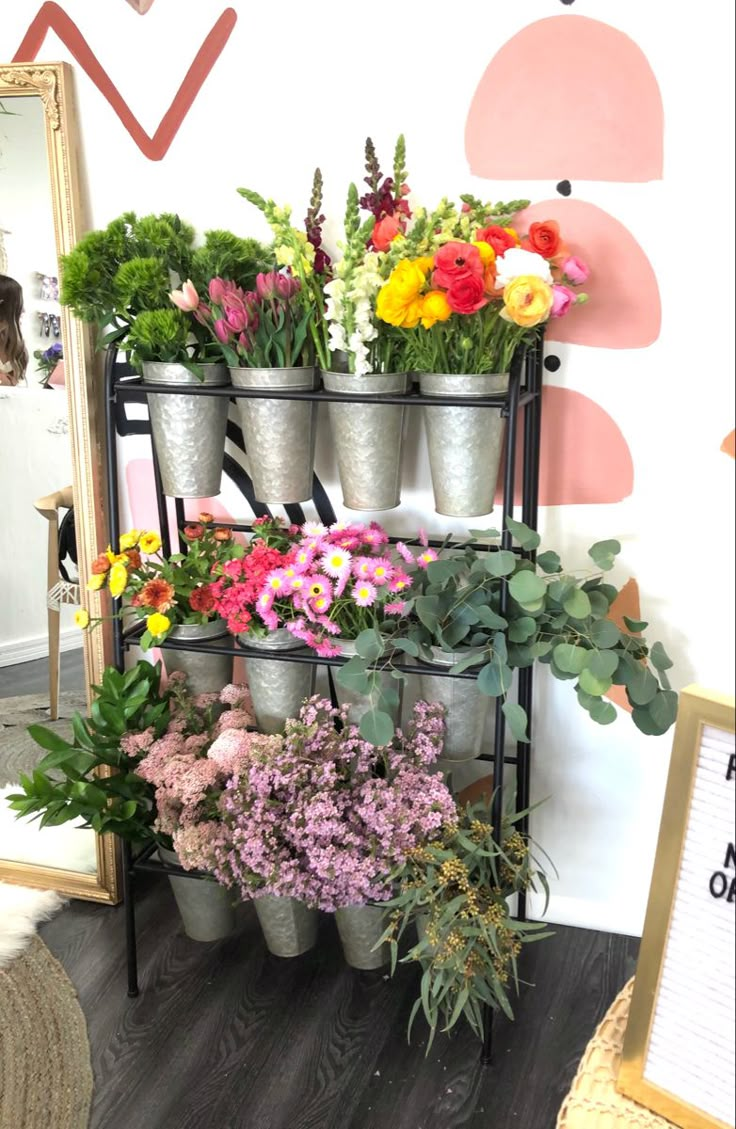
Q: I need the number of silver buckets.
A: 12